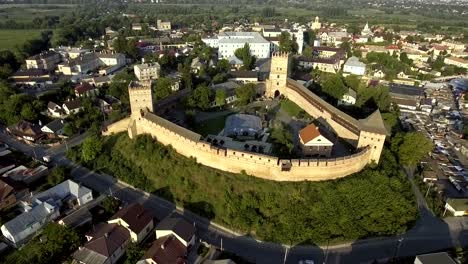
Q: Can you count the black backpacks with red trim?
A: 0